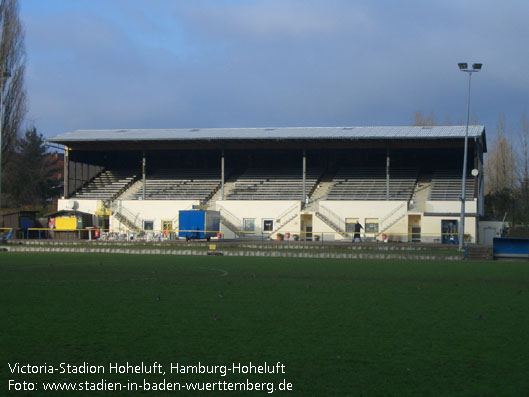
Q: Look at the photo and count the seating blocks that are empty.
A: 5